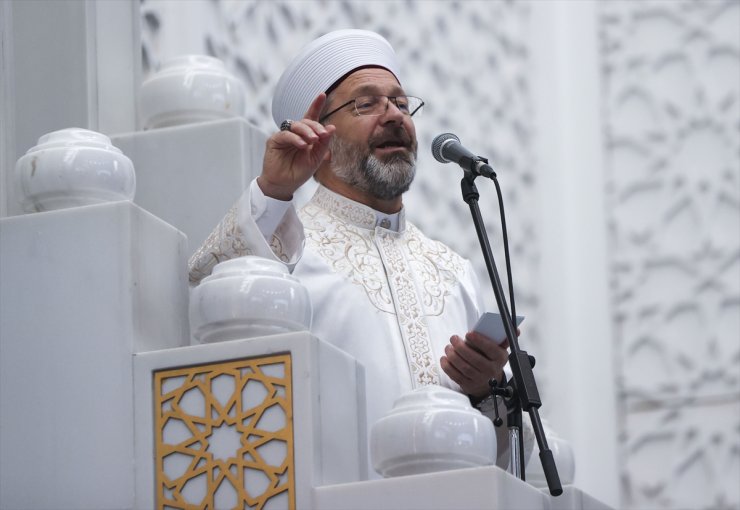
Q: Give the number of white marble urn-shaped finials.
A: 5